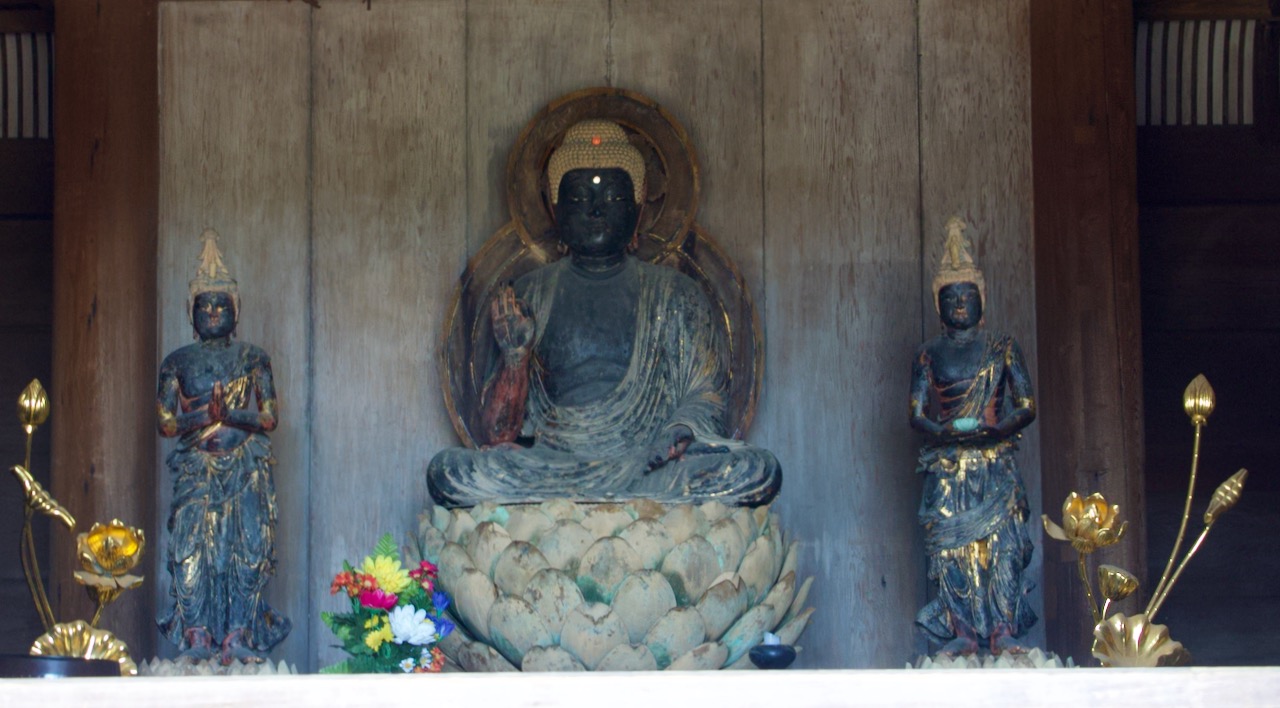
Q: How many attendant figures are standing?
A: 2